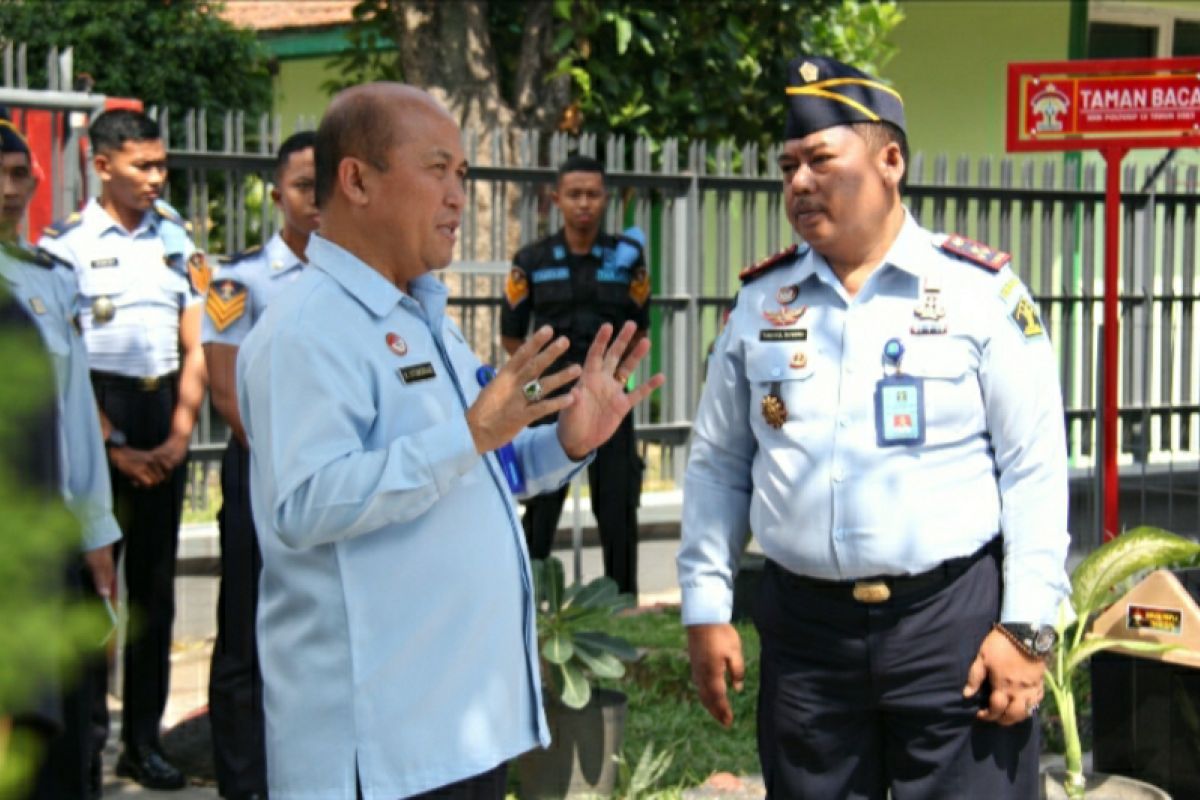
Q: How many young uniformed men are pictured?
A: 4